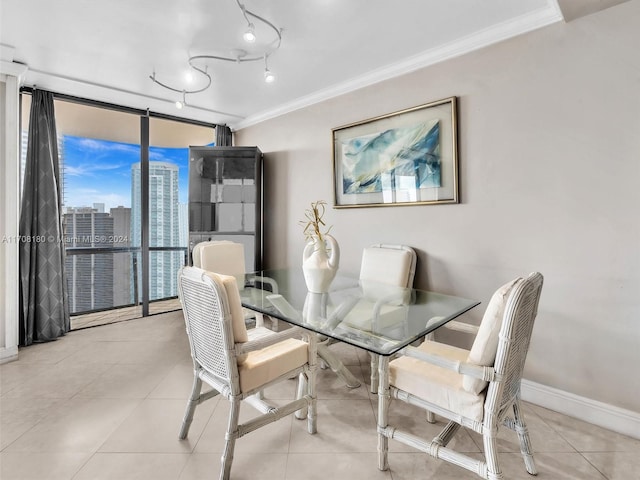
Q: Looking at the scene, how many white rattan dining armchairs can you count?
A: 4